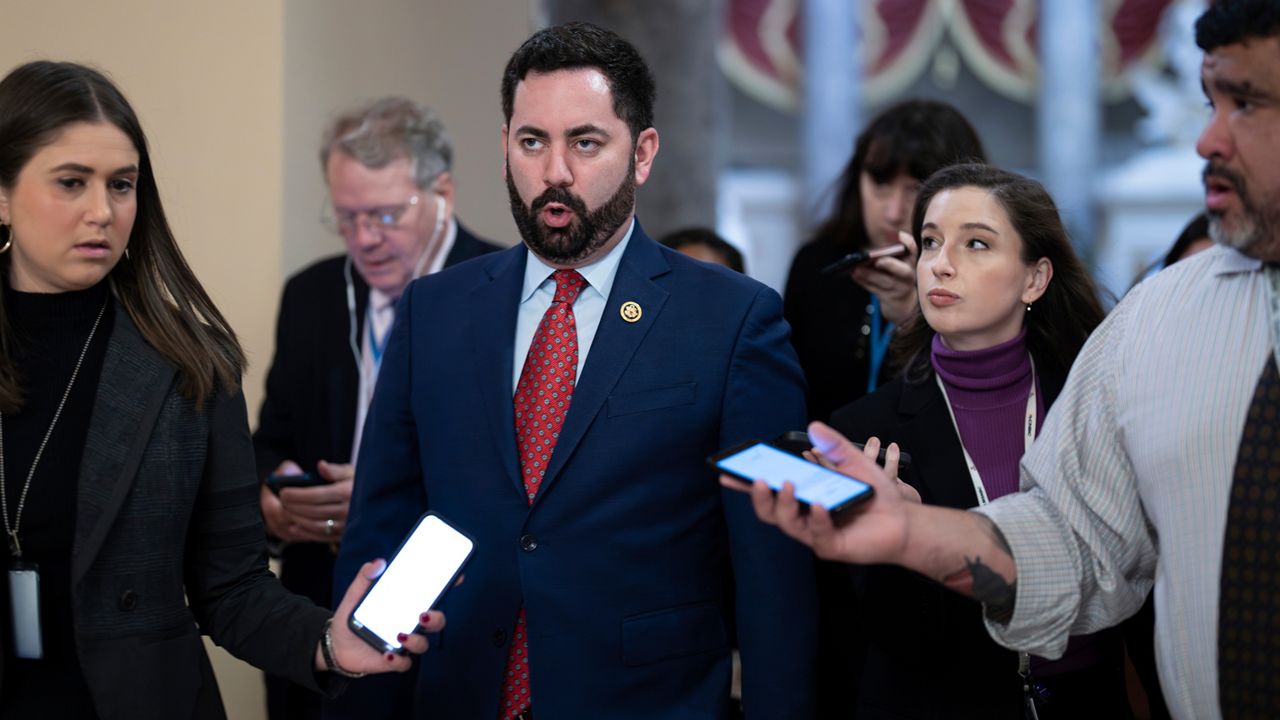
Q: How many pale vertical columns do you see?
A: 2